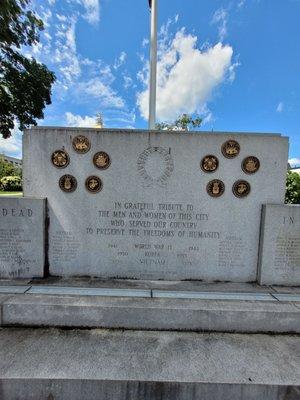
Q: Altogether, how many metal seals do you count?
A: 10